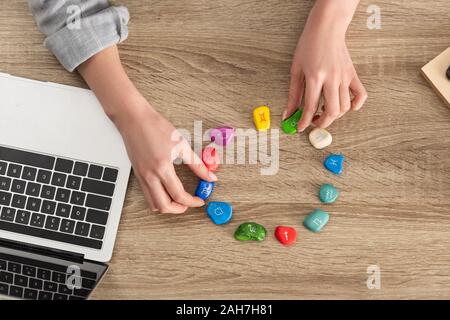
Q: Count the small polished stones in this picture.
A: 12